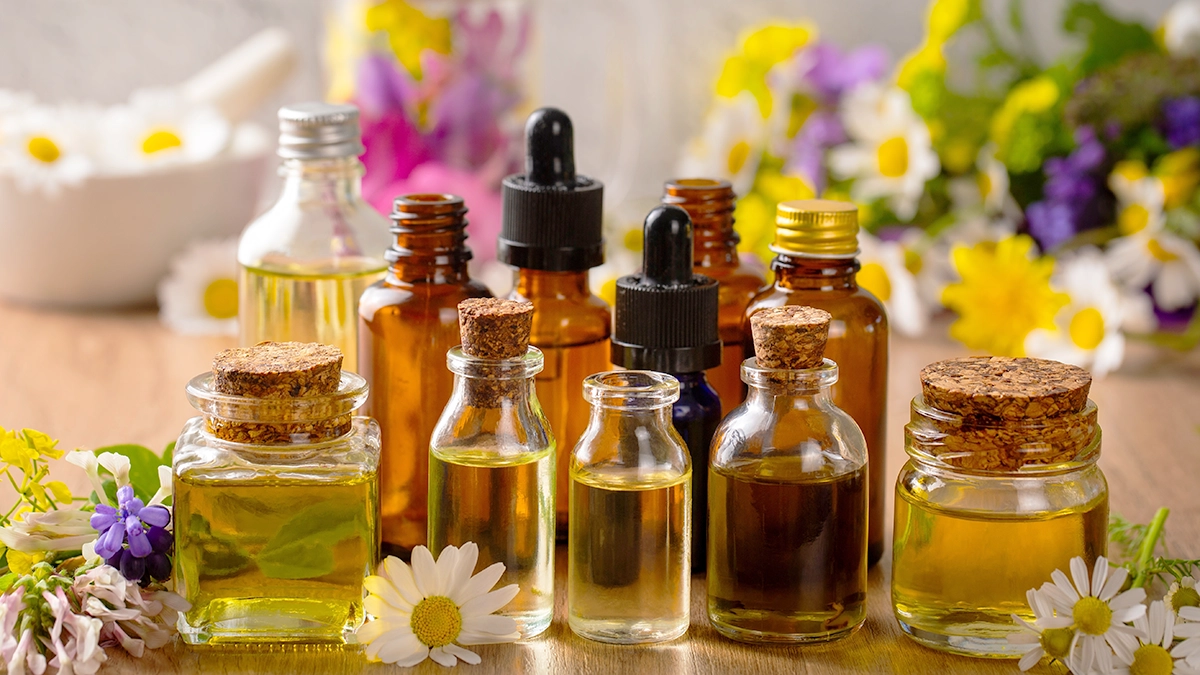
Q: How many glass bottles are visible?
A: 11